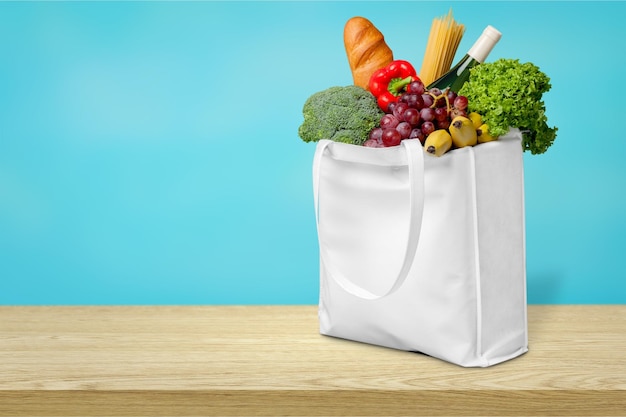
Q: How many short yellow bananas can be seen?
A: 4